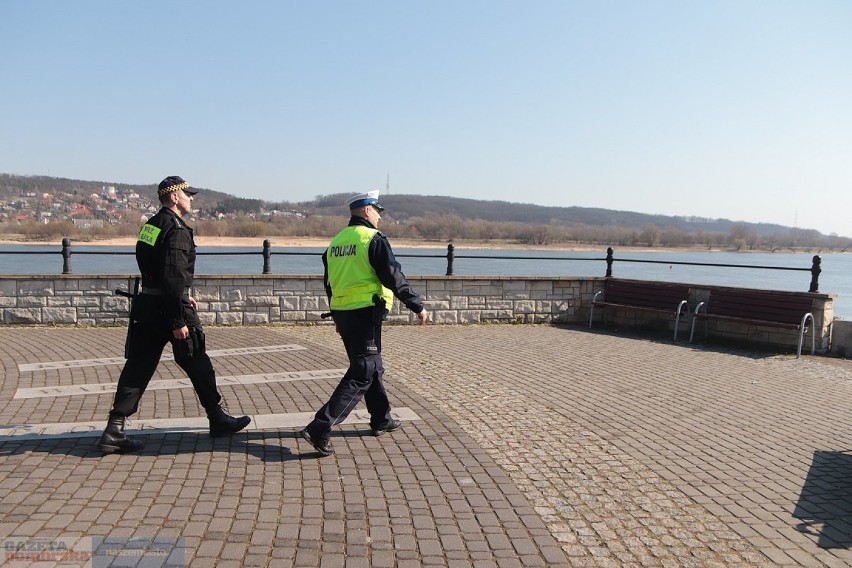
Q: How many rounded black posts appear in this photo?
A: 5